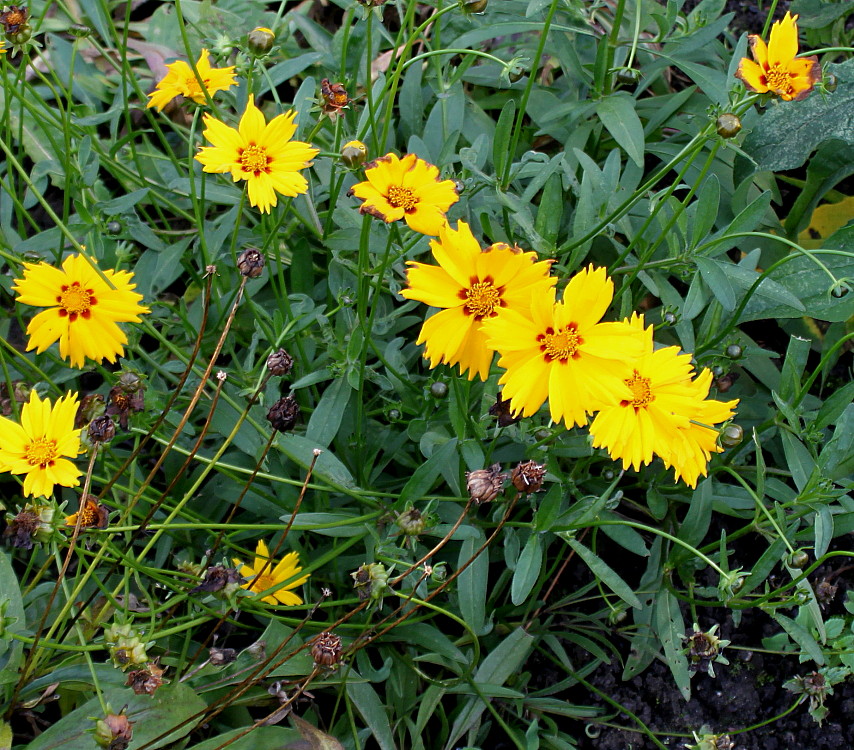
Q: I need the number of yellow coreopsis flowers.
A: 11